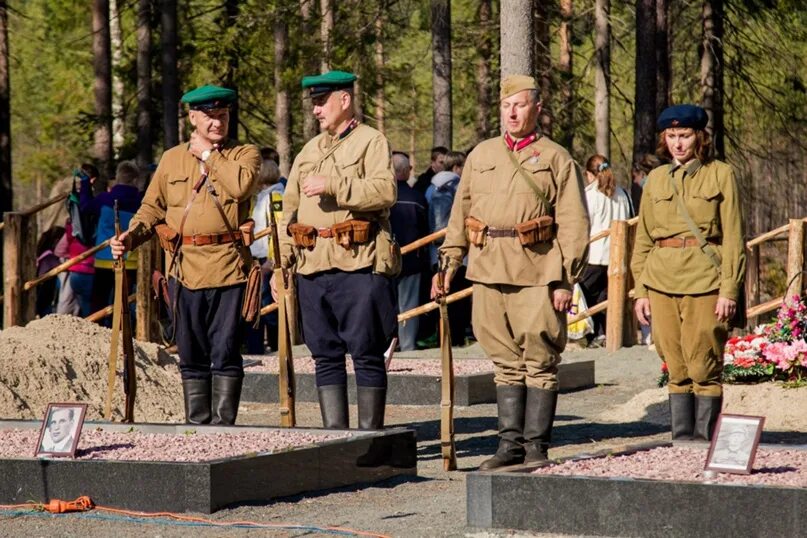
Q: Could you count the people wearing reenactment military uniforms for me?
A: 4